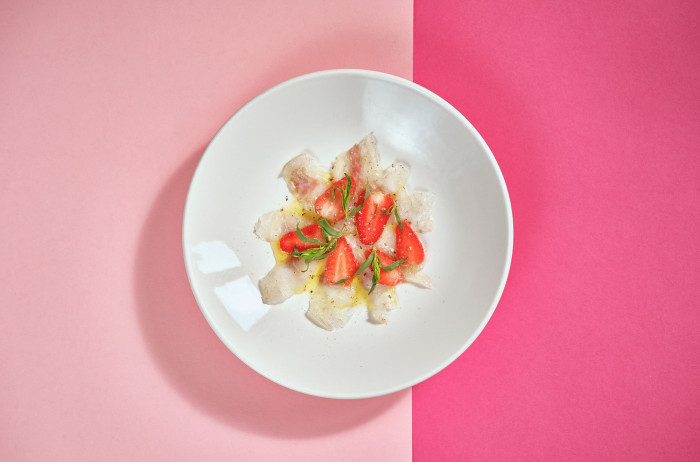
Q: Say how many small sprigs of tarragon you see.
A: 4